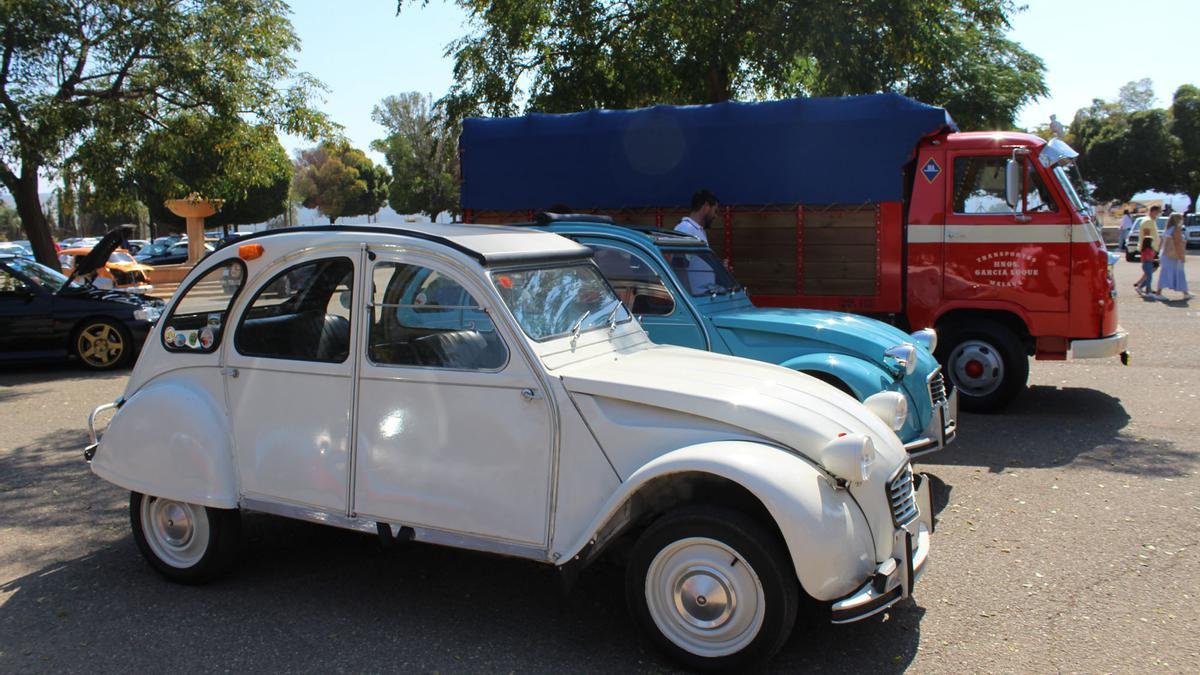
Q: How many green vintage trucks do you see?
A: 0